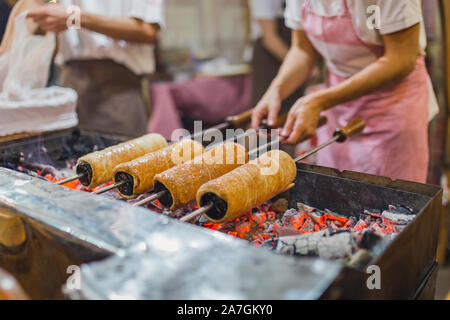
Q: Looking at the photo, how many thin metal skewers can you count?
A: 4